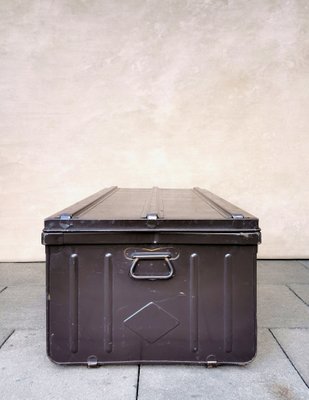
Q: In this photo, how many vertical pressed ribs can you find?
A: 4